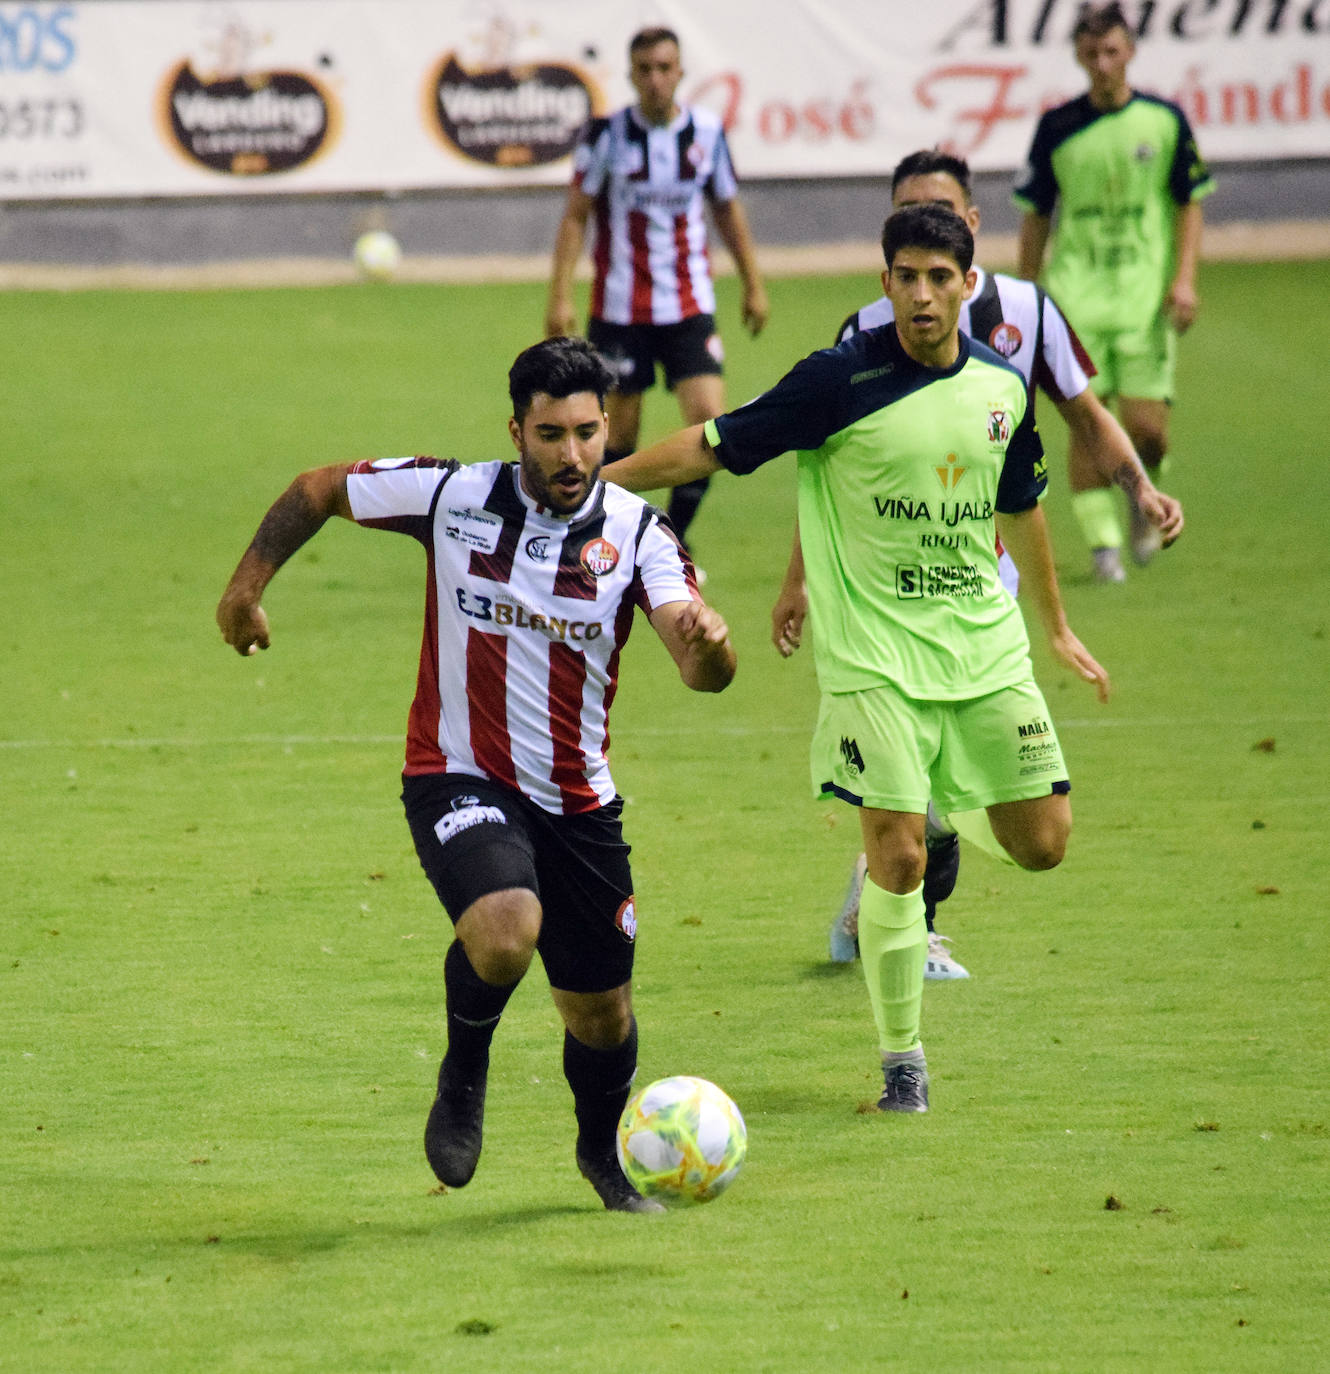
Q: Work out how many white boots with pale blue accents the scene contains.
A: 2